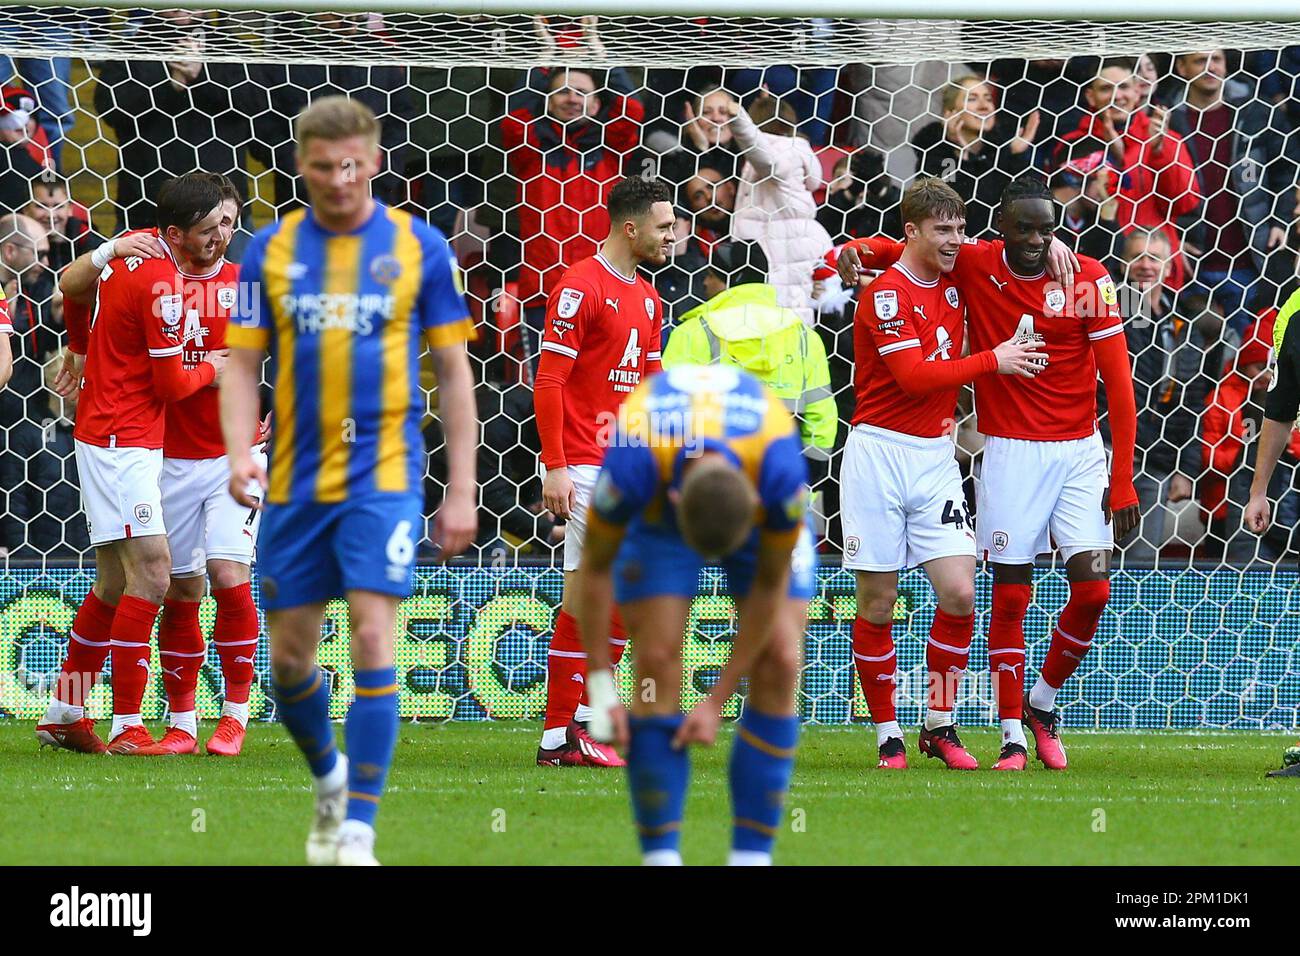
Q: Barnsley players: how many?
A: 5